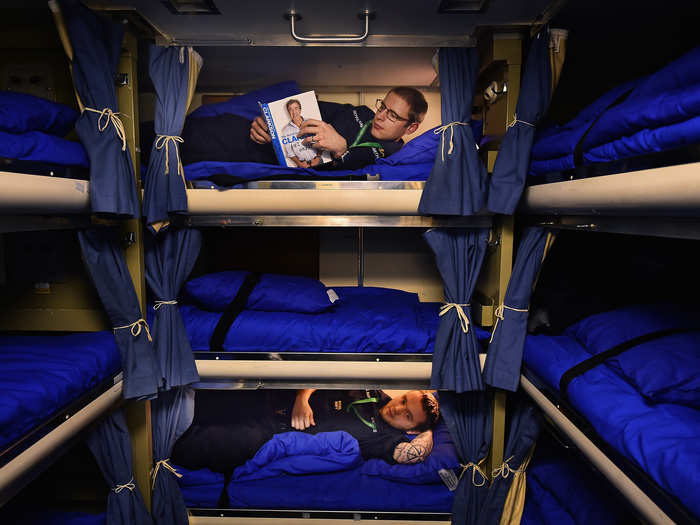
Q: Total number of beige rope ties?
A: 12